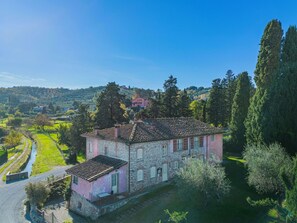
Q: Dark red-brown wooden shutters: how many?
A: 4